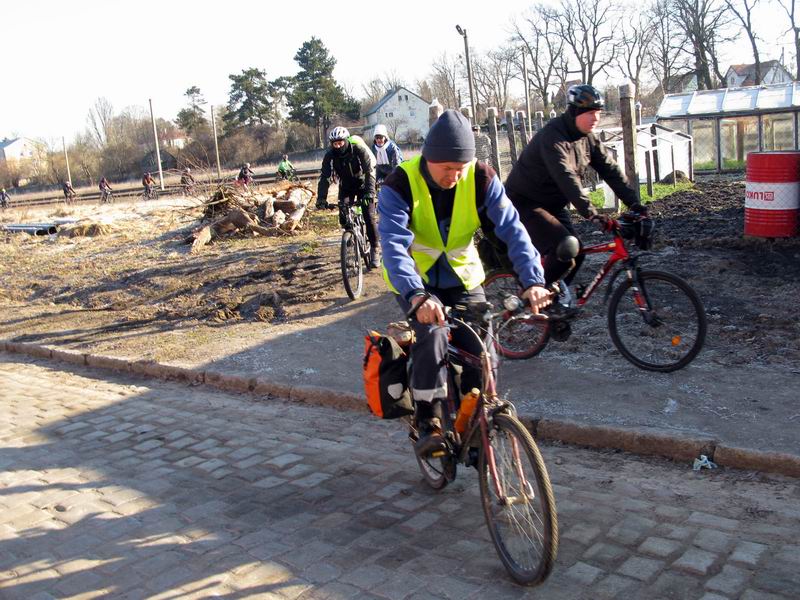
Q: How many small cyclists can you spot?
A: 7